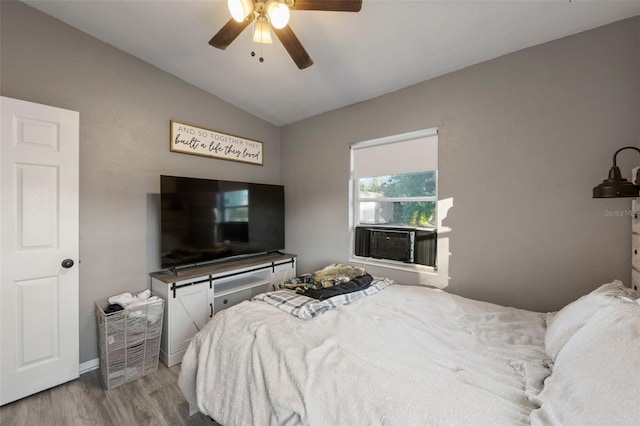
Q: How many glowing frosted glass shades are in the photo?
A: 3